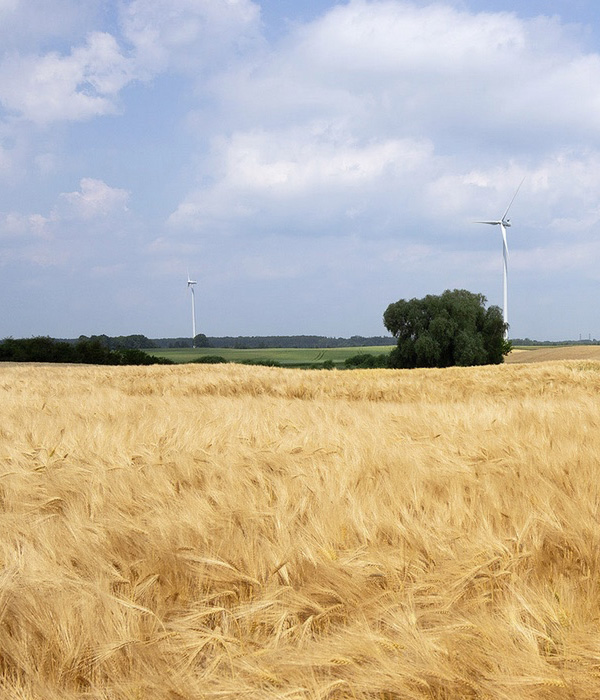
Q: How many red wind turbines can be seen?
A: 0